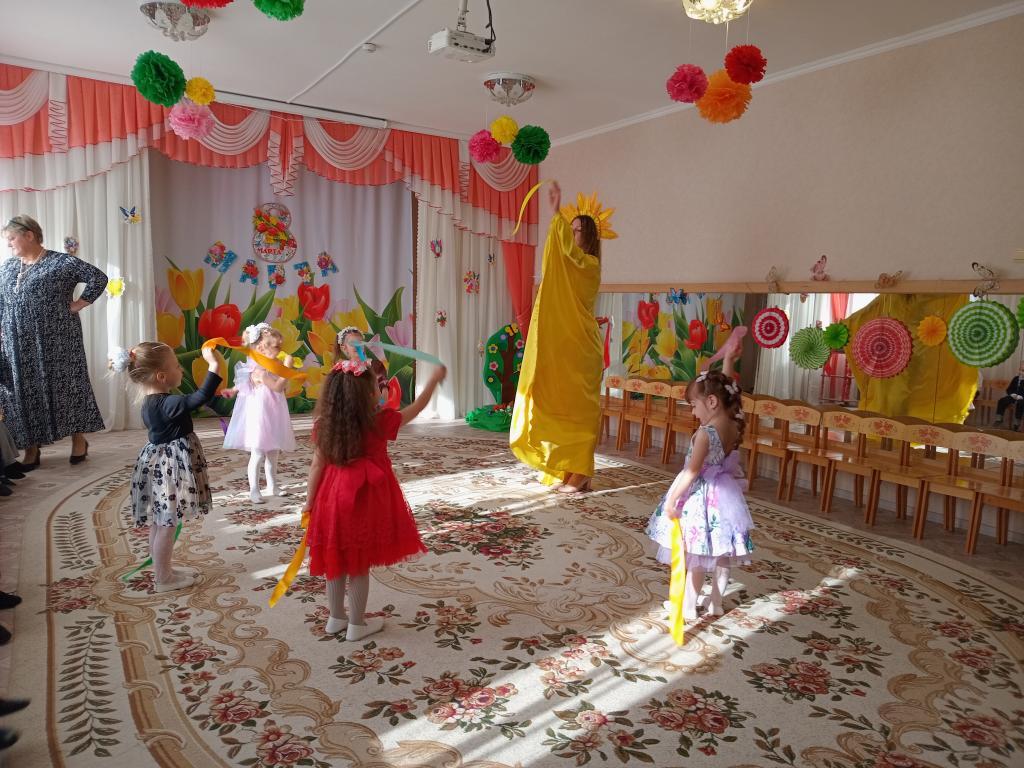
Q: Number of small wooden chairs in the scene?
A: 12